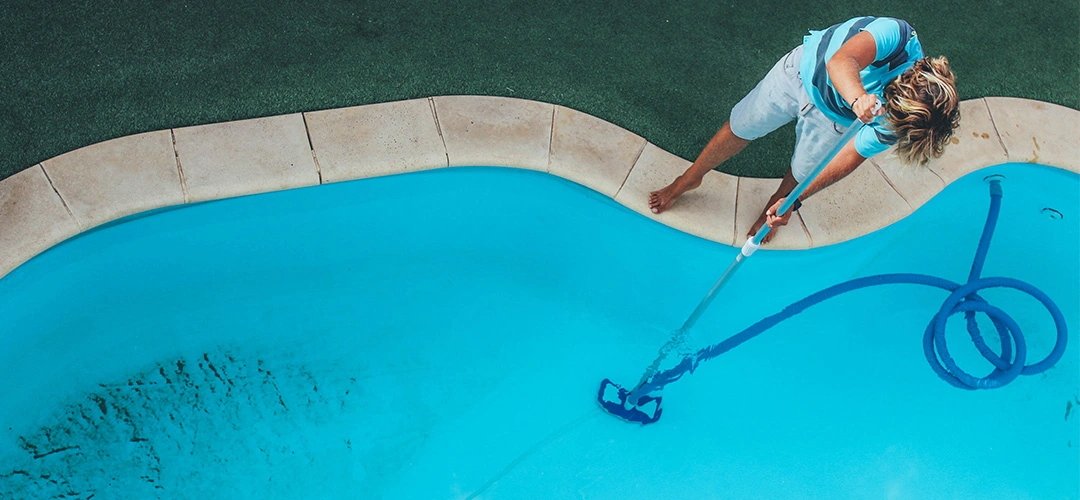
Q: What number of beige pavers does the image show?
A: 12